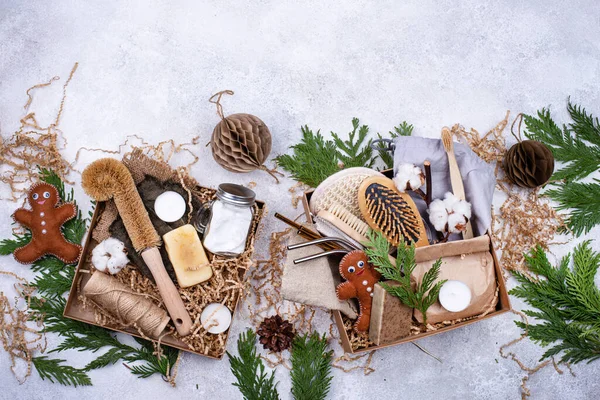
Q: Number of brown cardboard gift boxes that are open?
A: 2